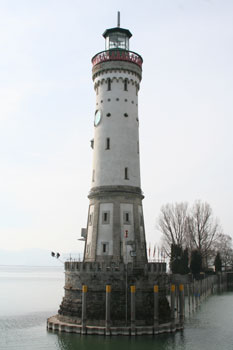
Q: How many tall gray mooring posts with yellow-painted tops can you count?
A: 6